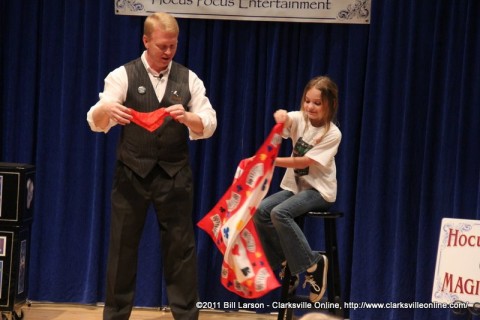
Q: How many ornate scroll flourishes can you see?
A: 4